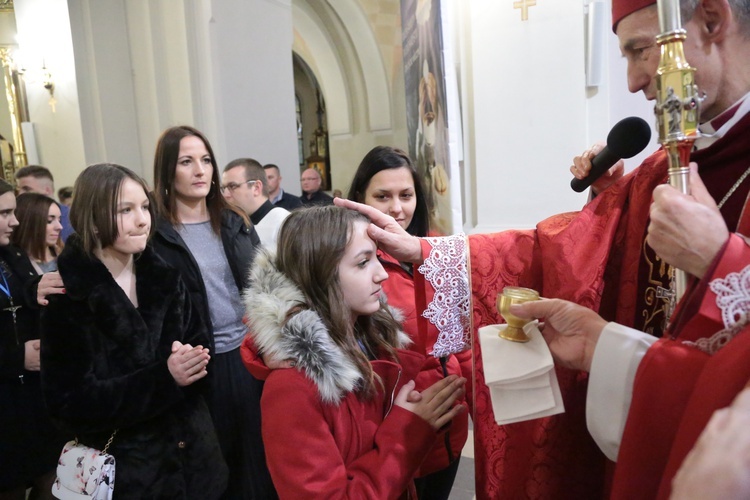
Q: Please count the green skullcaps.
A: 0